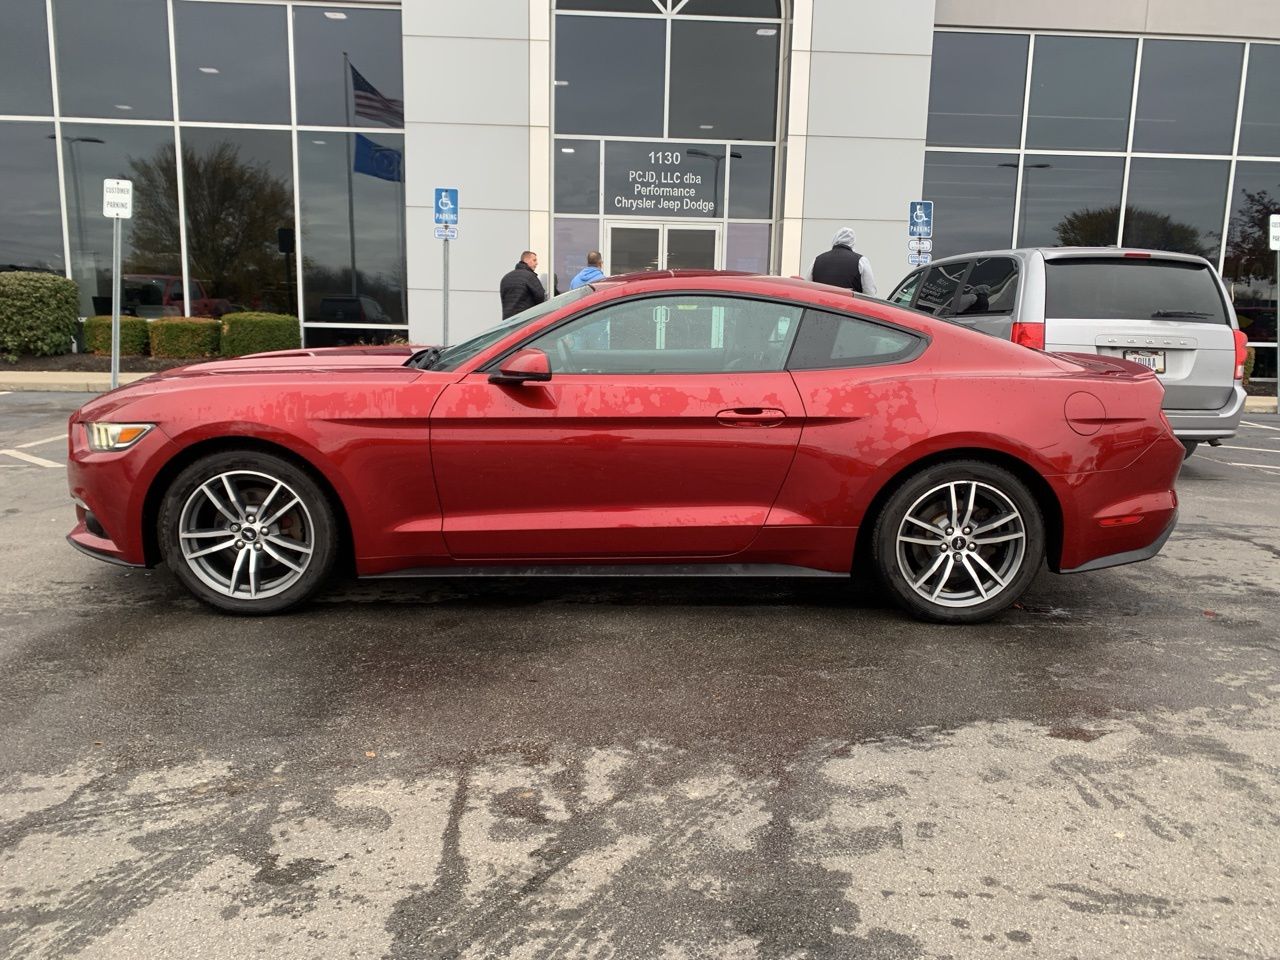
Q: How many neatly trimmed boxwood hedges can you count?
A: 3